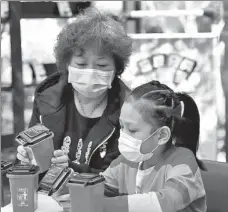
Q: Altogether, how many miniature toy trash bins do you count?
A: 5